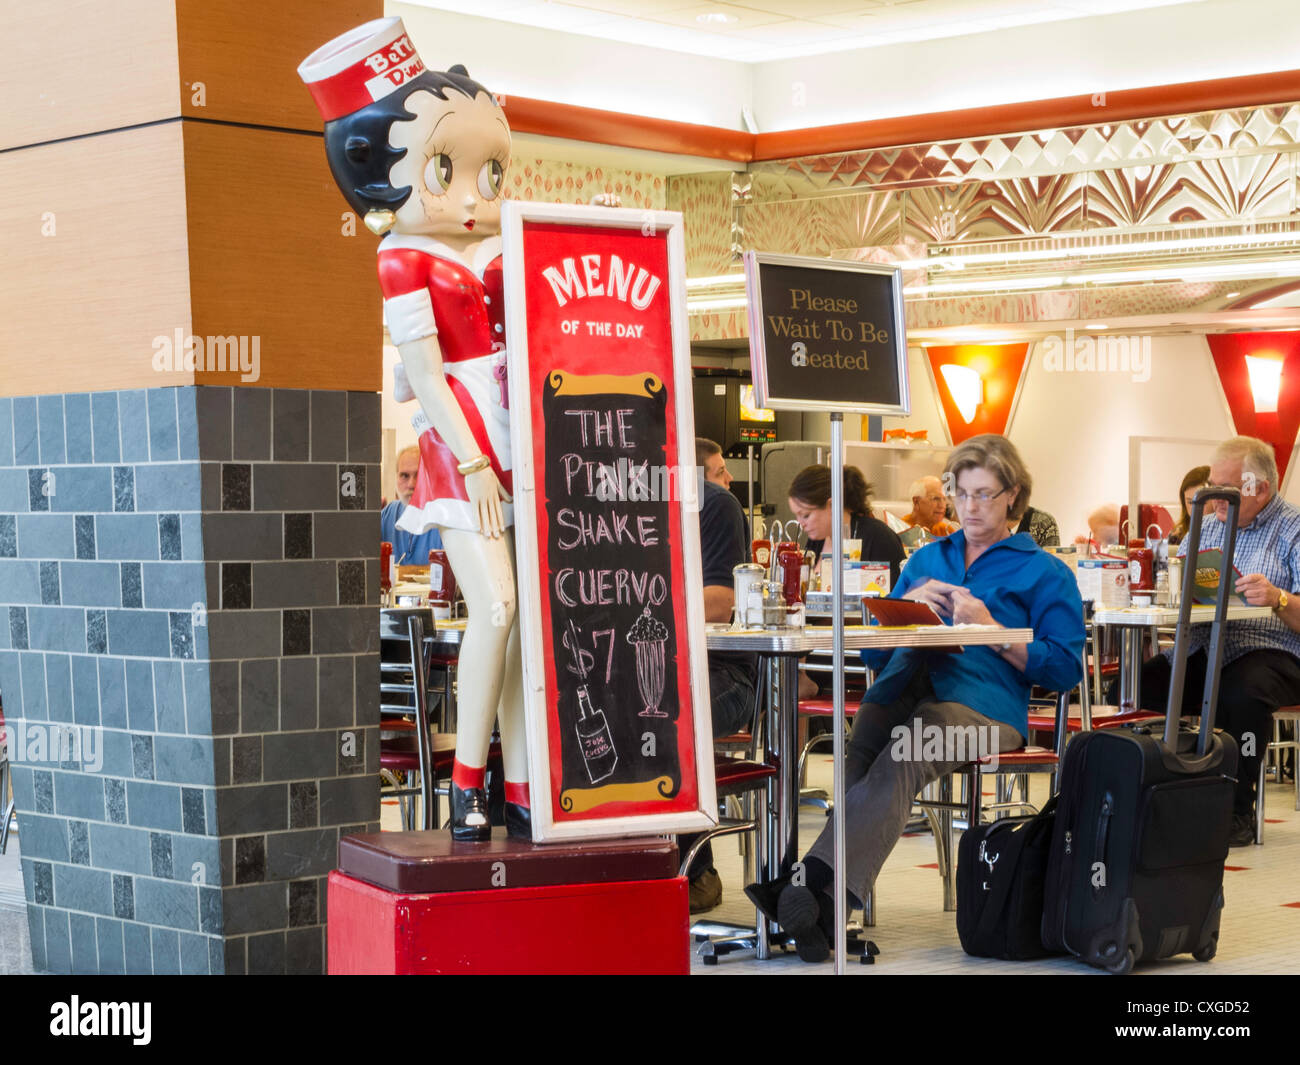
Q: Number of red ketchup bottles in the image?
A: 7